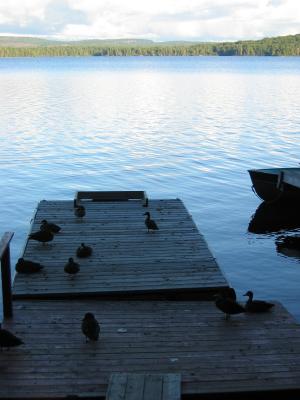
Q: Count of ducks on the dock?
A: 11